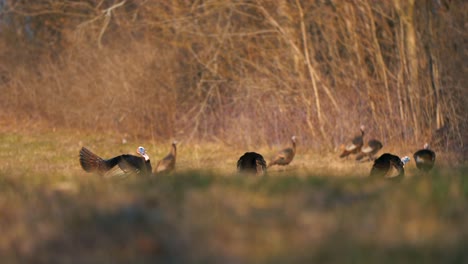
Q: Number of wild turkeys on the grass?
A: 8